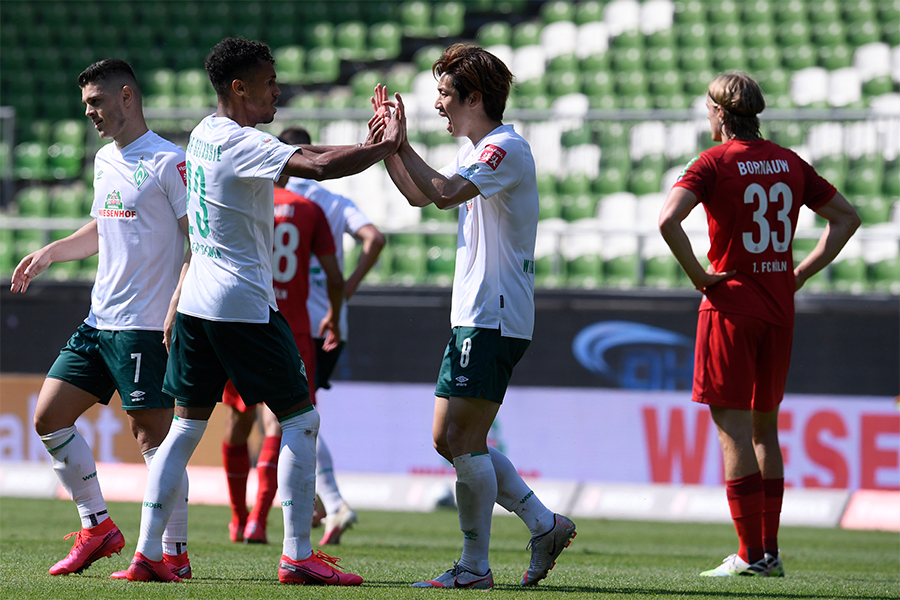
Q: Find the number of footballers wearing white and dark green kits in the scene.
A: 4